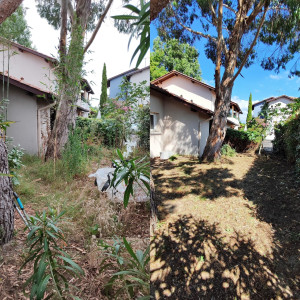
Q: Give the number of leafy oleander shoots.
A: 4